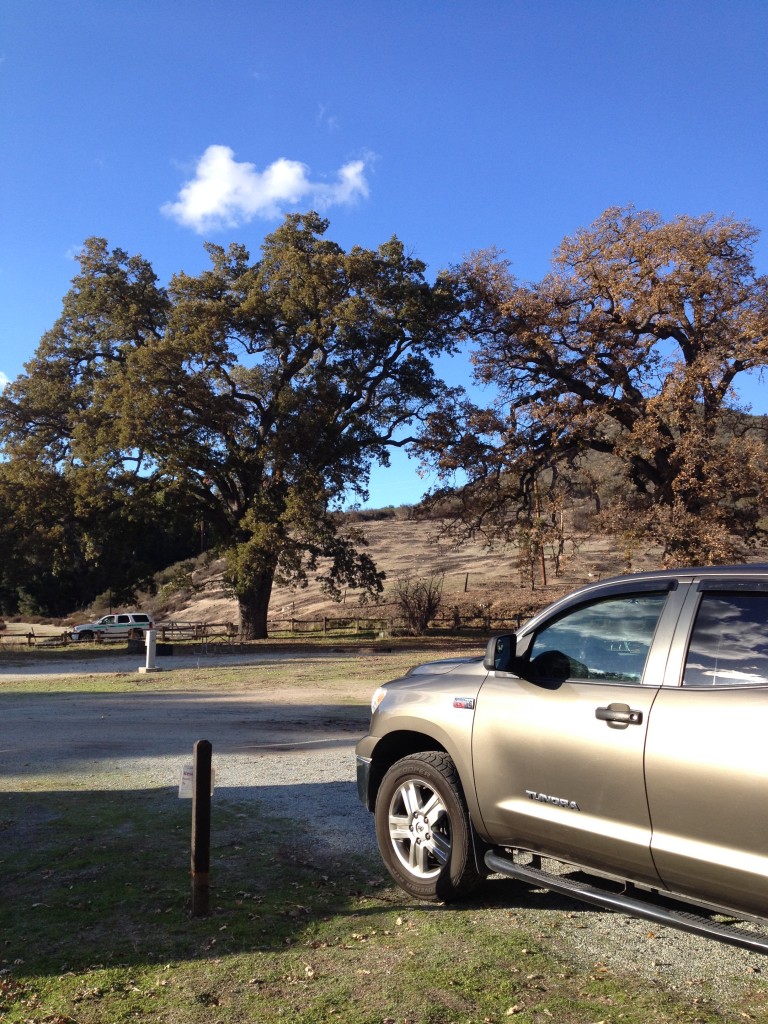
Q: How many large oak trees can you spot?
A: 2